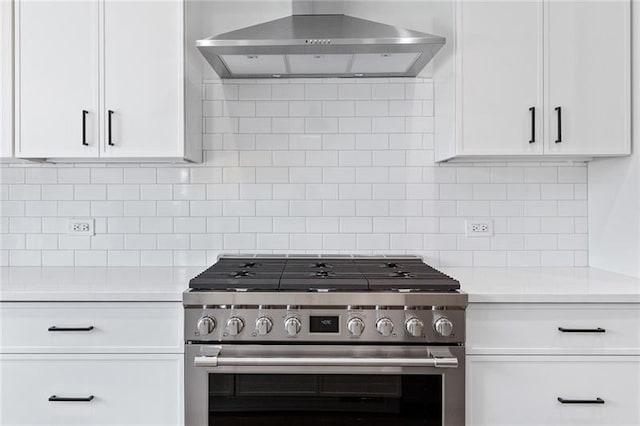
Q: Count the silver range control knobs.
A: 8